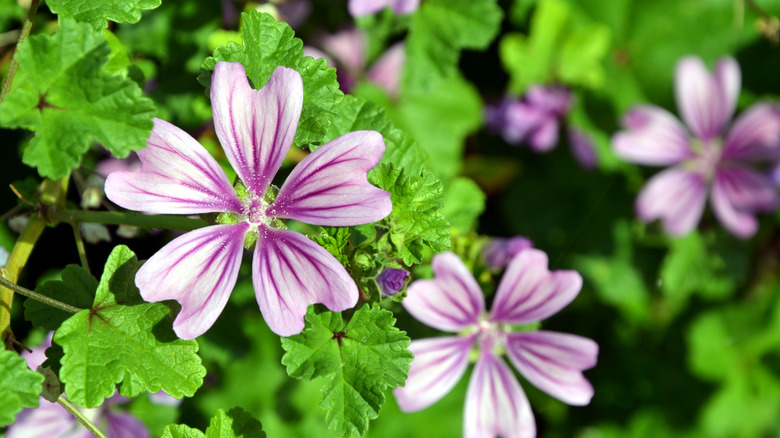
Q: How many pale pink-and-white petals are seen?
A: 15